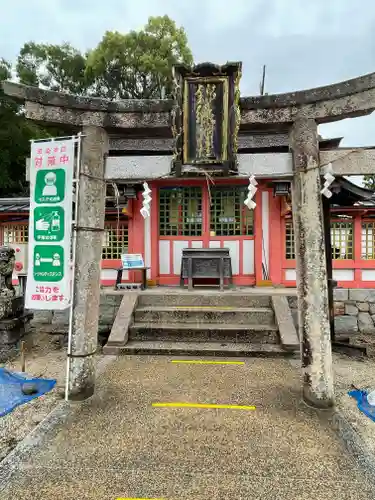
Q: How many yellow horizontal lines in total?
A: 4